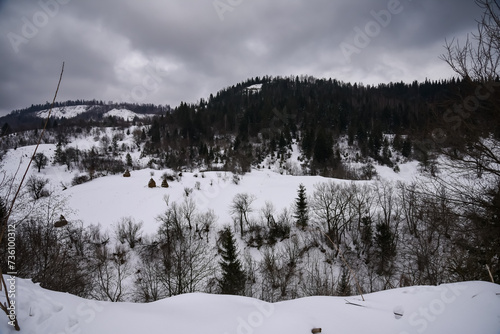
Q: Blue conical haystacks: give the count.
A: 0